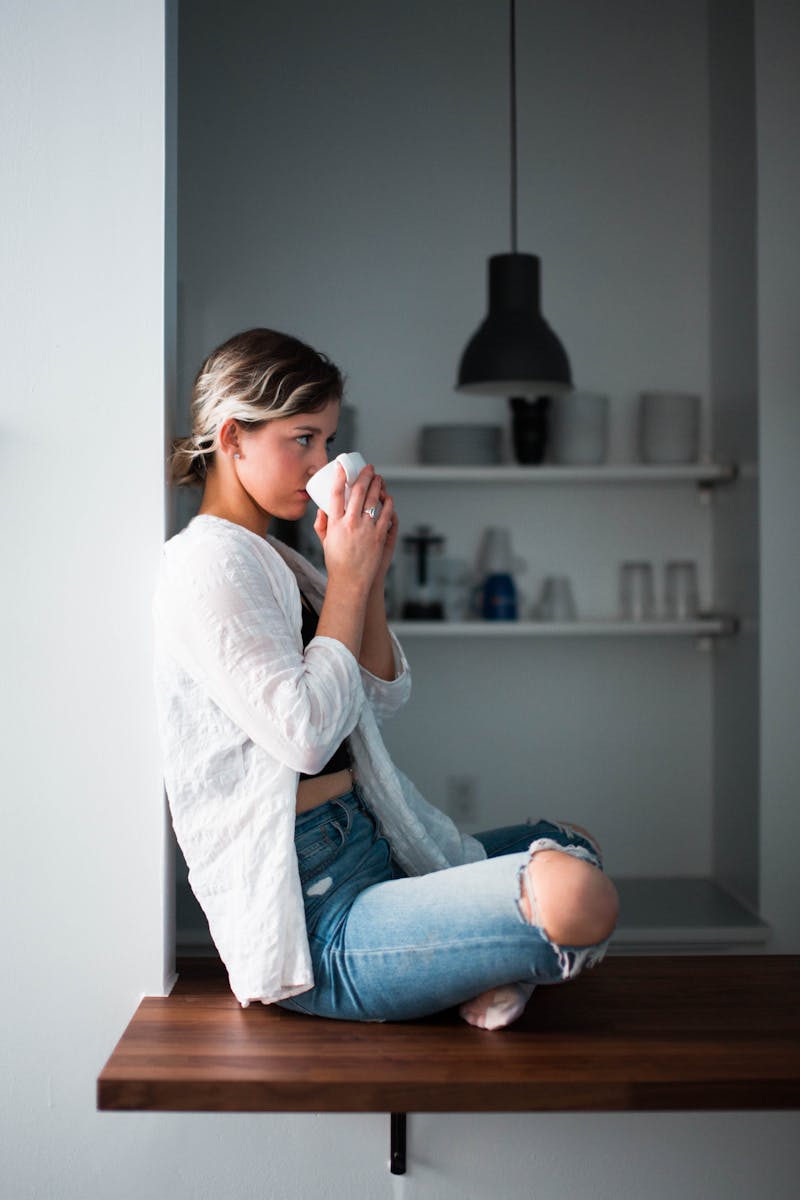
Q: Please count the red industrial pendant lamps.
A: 0